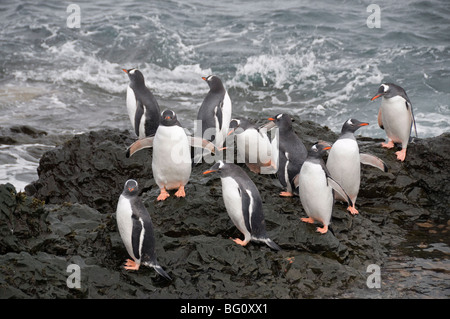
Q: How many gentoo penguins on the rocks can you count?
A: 10